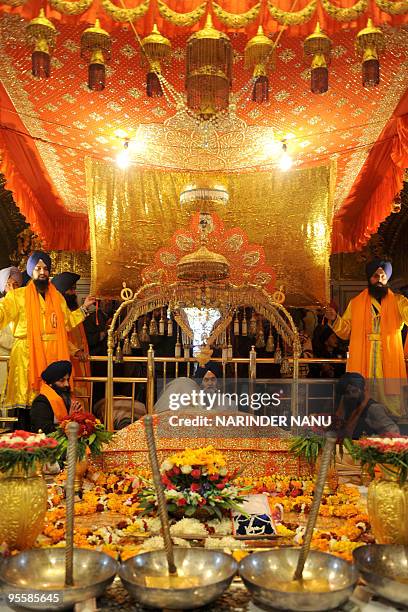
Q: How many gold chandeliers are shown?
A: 7